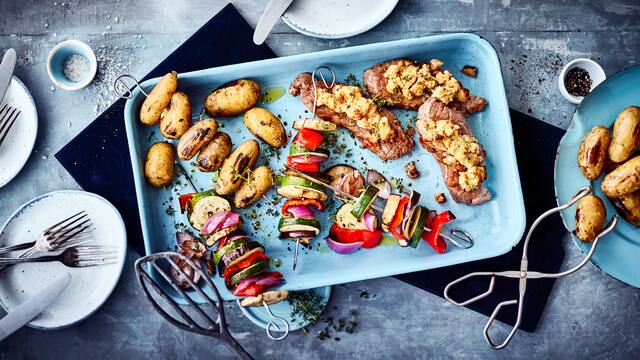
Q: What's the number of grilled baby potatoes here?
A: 14